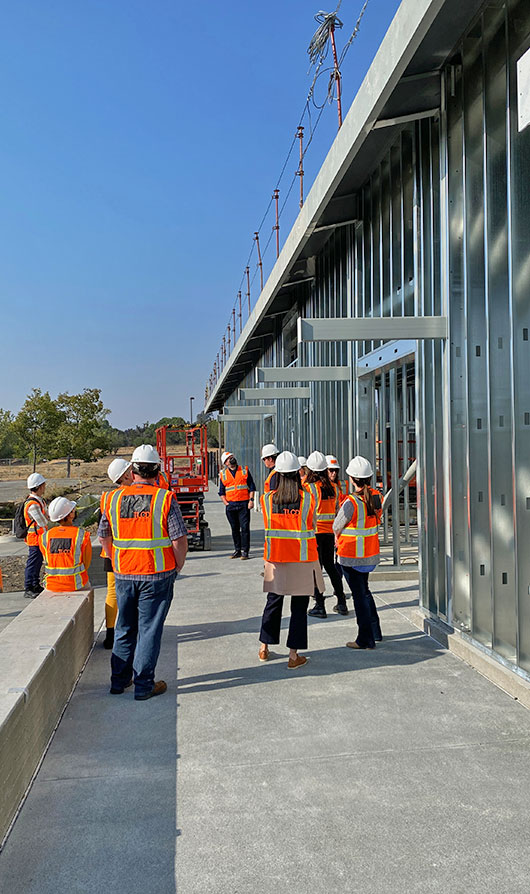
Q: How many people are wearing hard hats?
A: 11